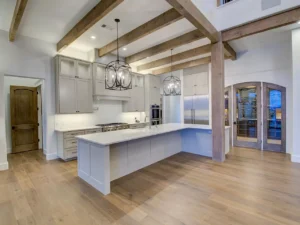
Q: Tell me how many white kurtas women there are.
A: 0